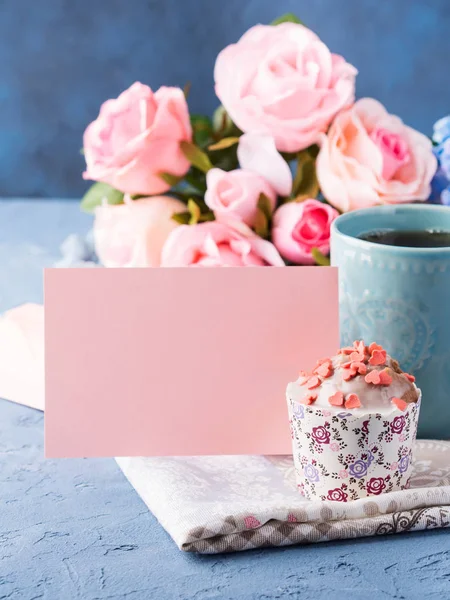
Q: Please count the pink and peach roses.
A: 7